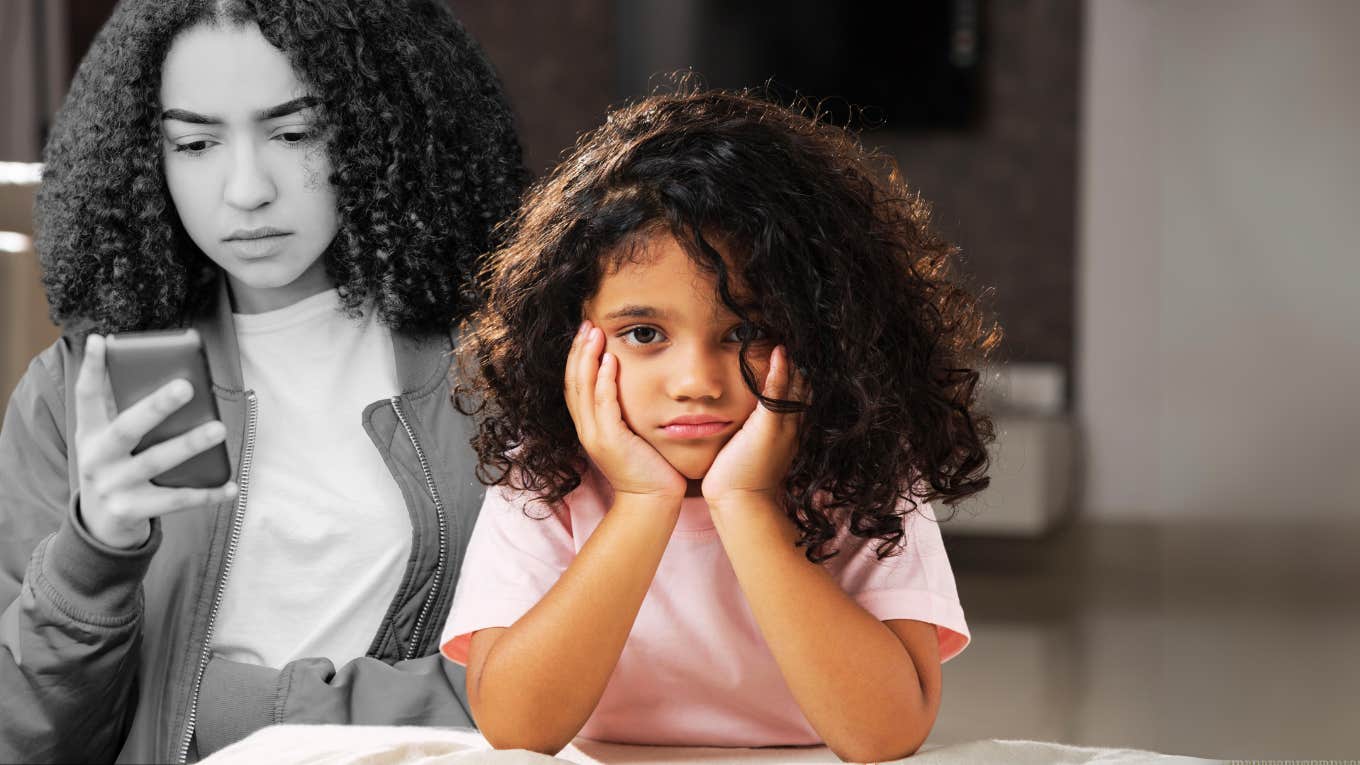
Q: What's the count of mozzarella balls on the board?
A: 0